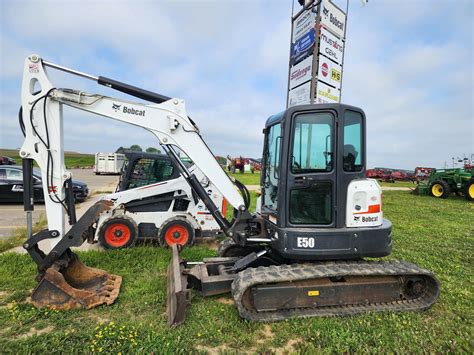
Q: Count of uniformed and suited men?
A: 0